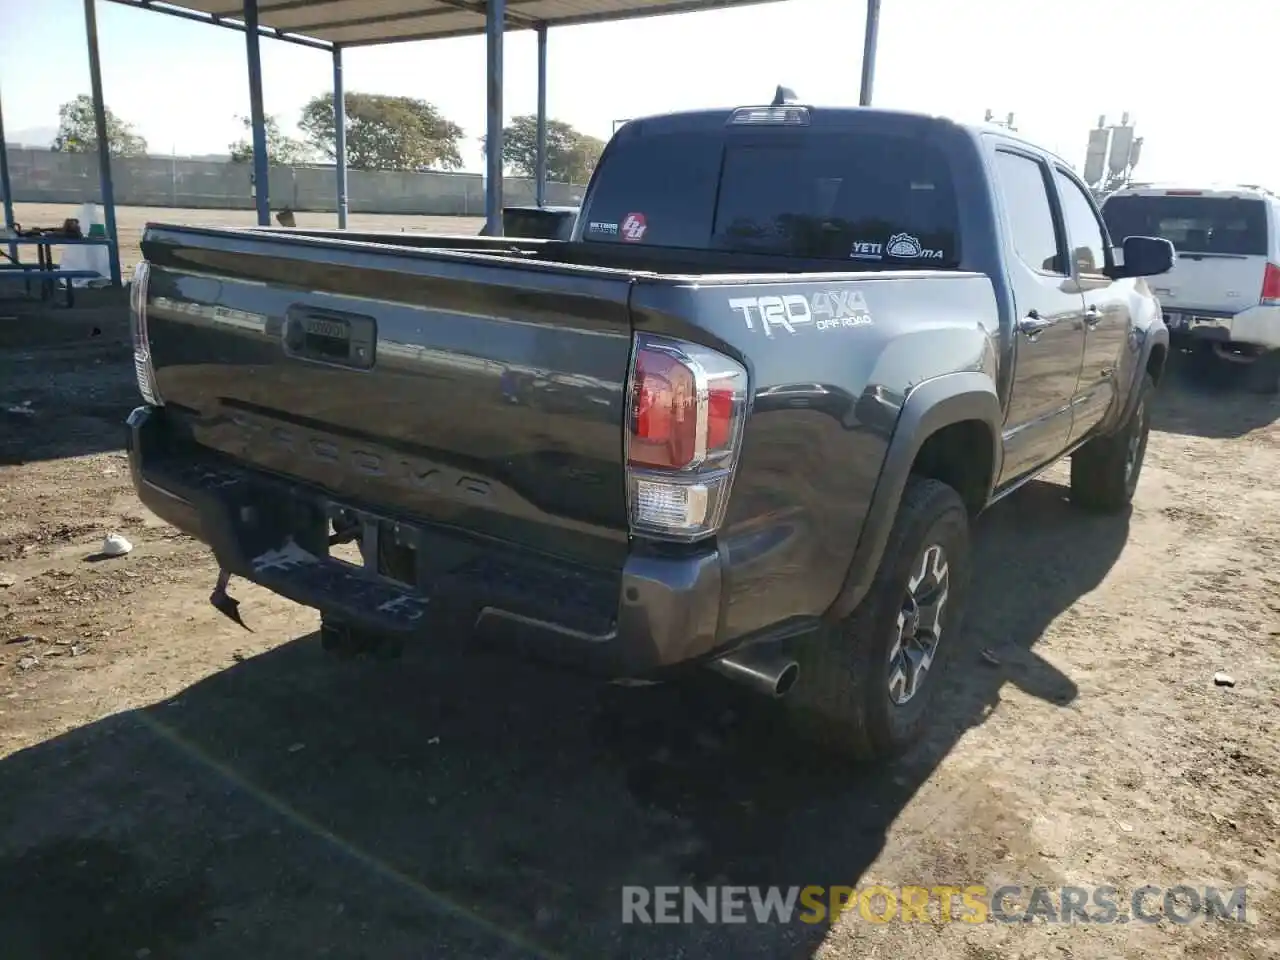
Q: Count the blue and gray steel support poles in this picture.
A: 7